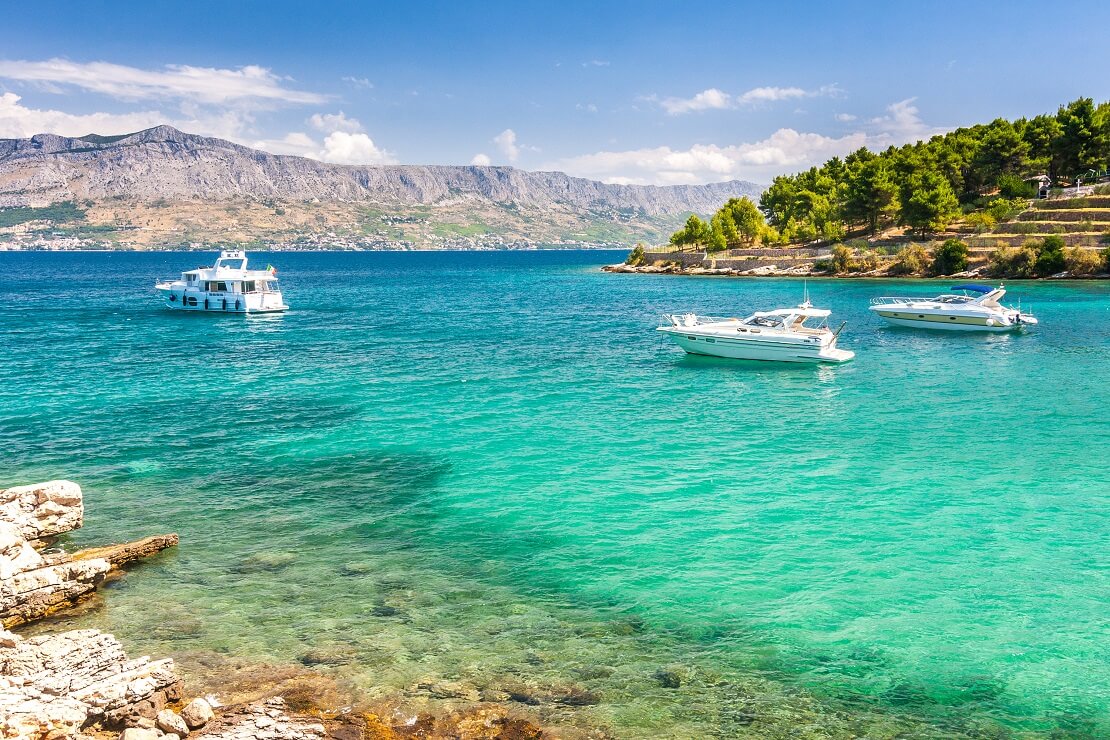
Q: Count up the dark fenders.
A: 5